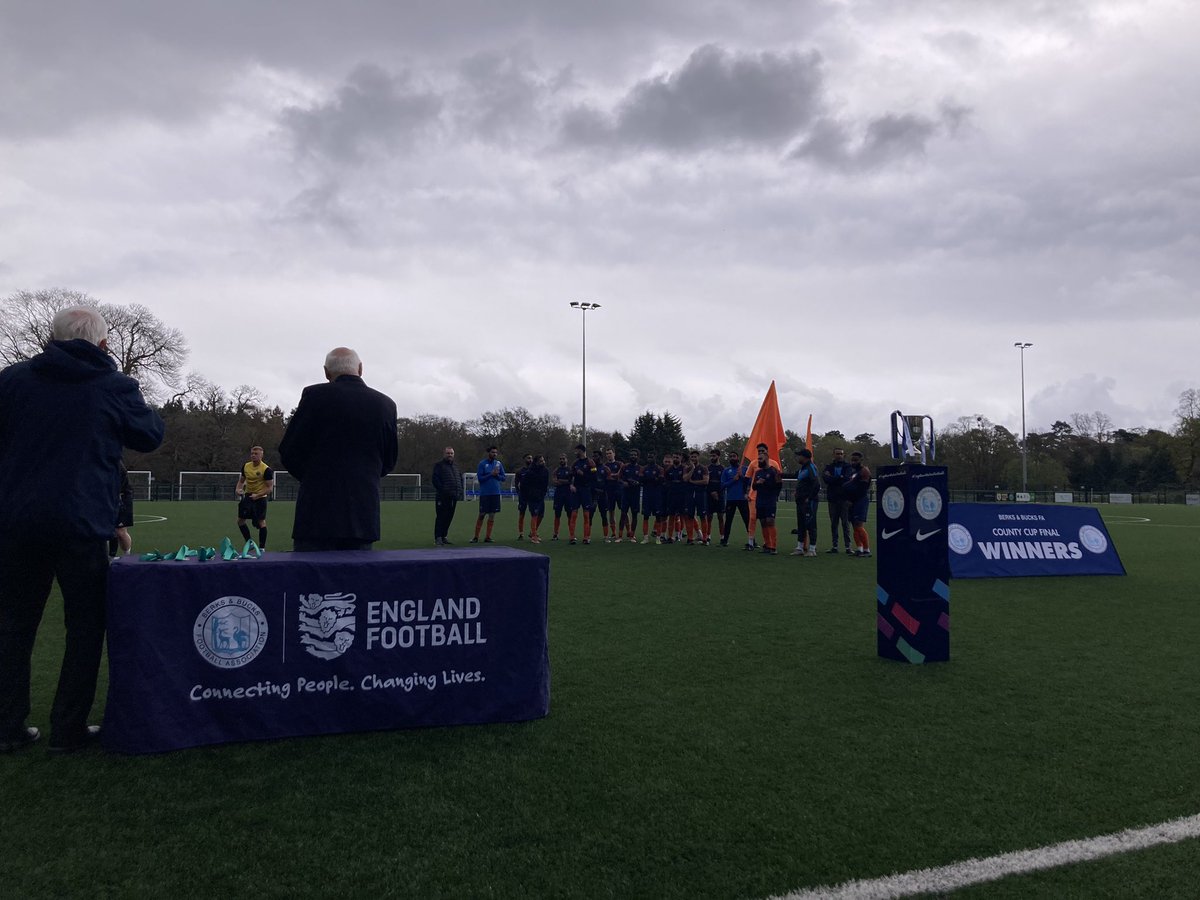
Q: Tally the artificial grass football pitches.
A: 1